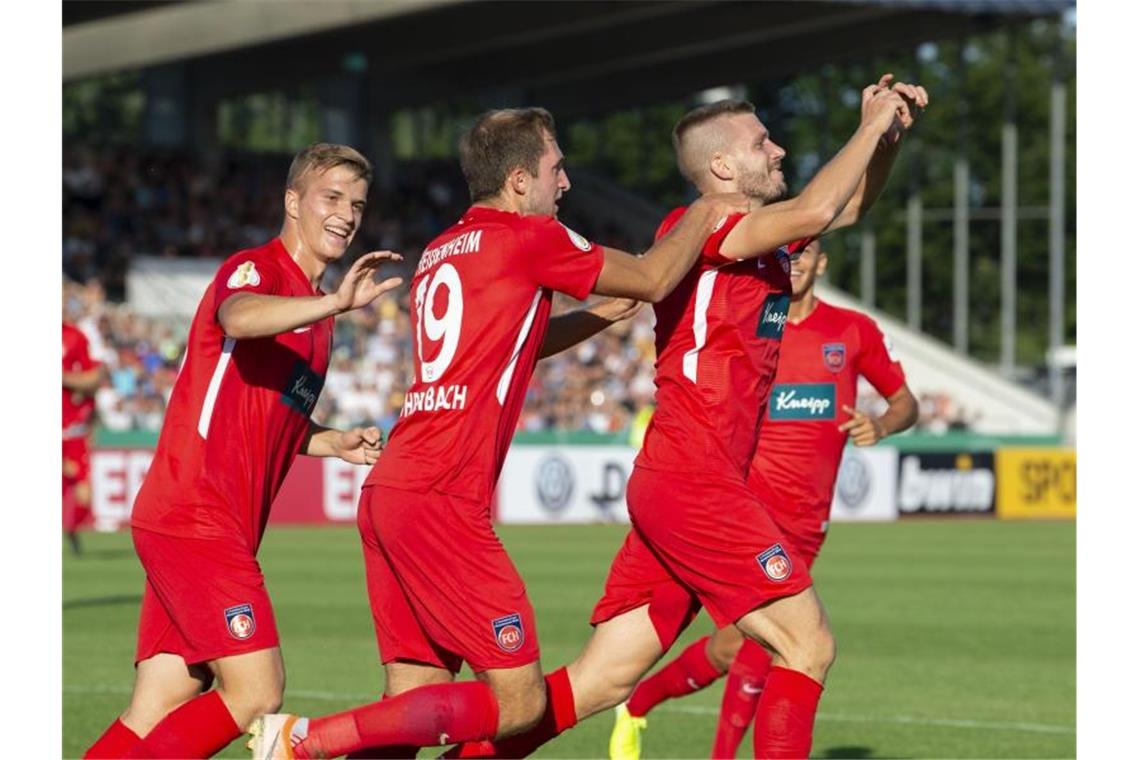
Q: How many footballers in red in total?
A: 5